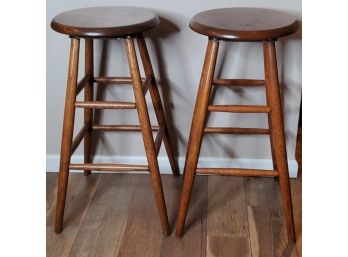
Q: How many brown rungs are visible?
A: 12